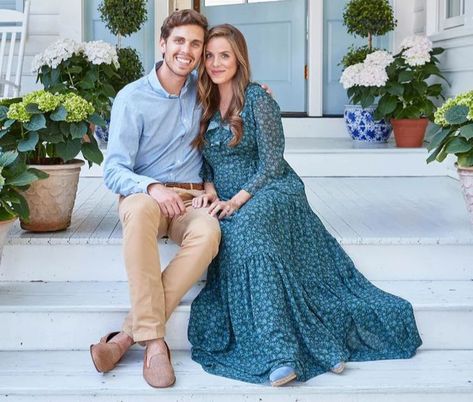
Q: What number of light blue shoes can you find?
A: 2